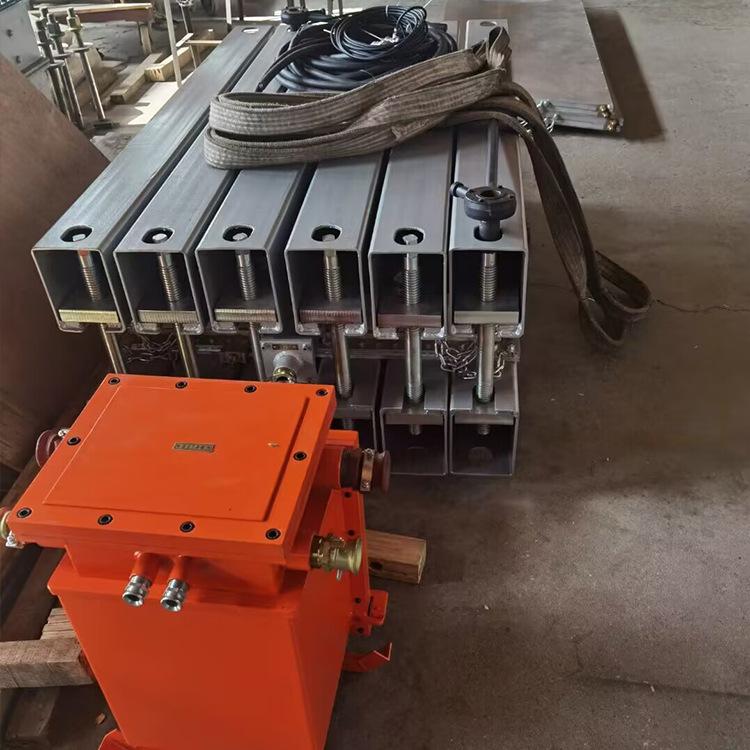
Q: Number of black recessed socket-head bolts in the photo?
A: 10